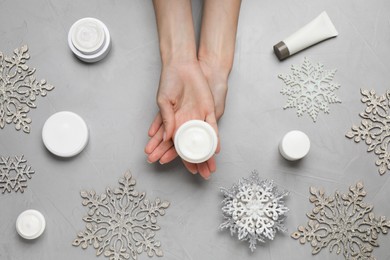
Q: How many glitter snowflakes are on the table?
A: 7